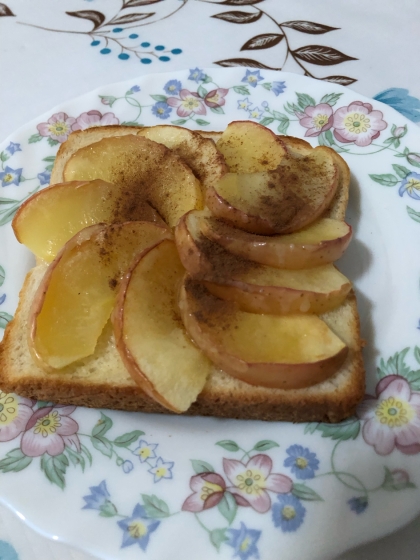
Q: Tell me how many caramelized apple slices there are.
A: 10